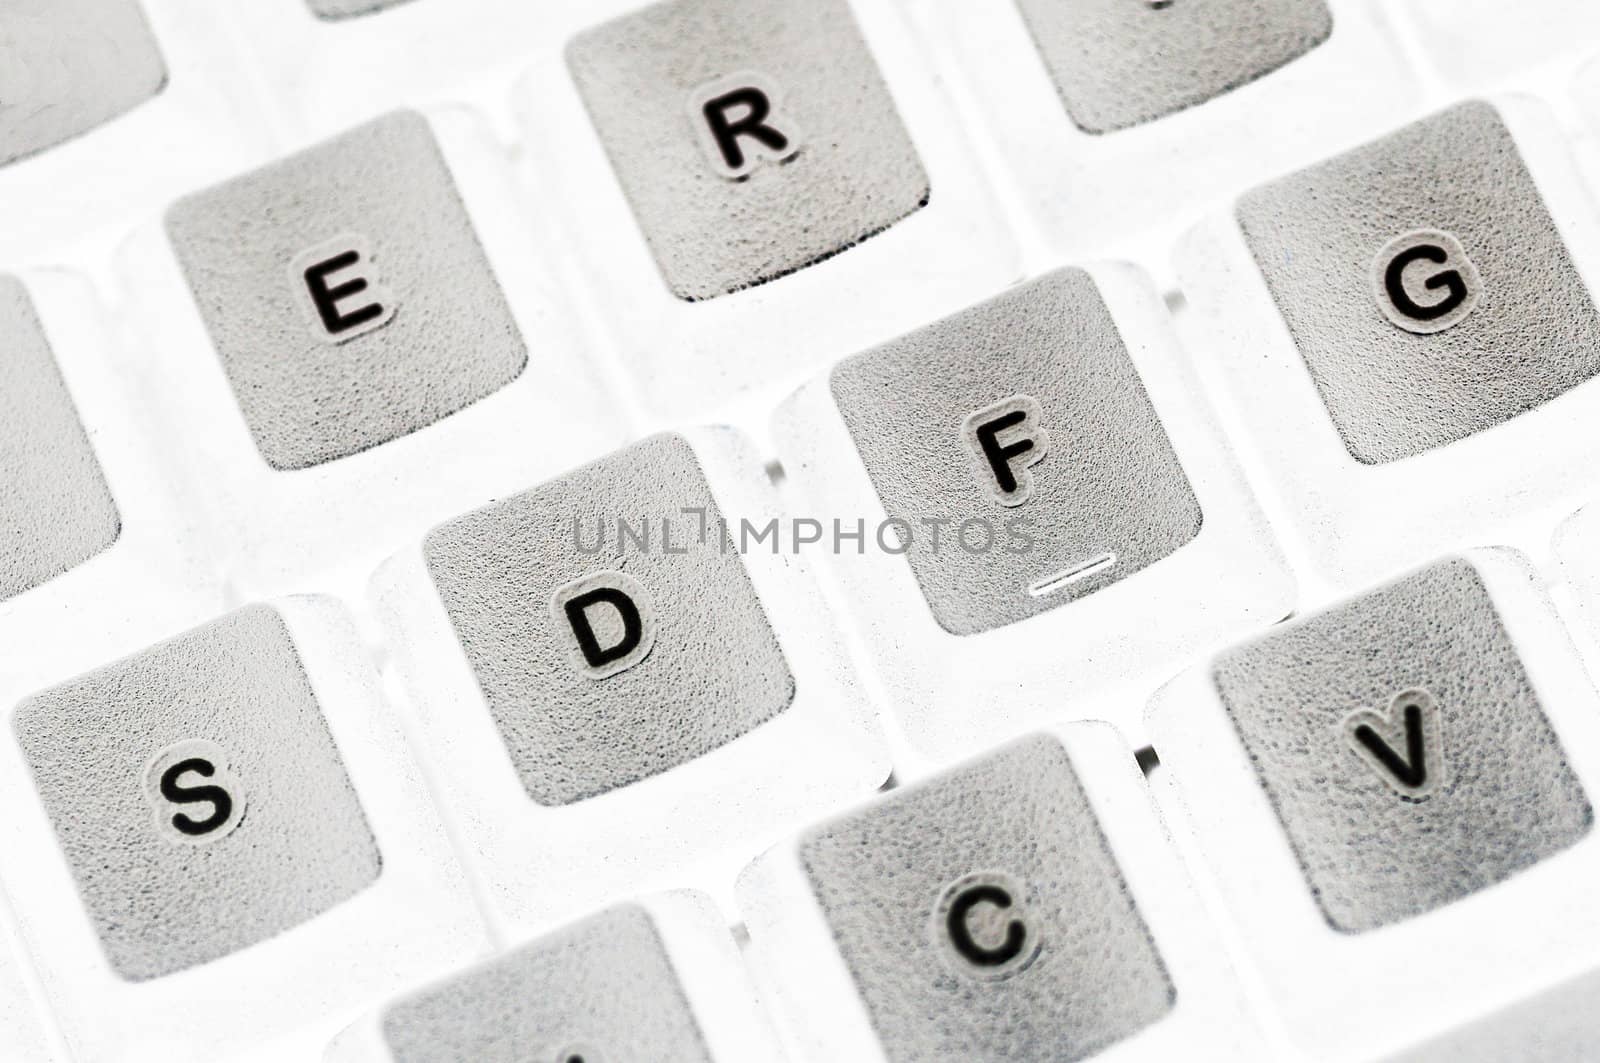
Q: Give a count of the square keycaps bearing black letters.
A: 8